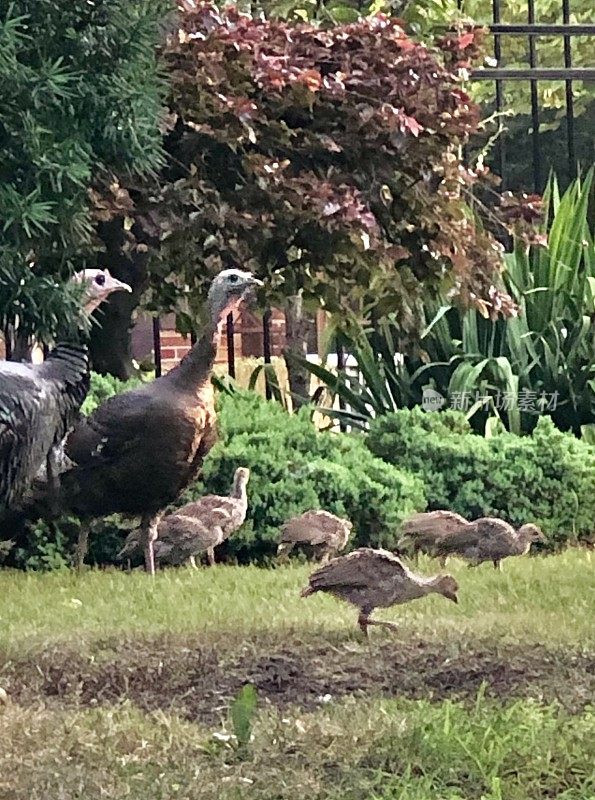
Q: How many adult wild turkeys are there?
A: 2